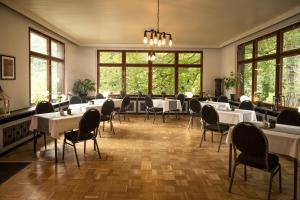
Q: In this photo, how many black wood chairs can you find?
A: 14